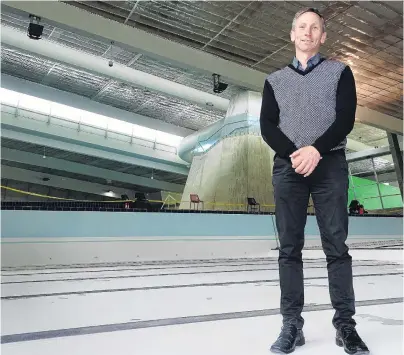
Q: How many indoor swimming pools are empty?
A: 1